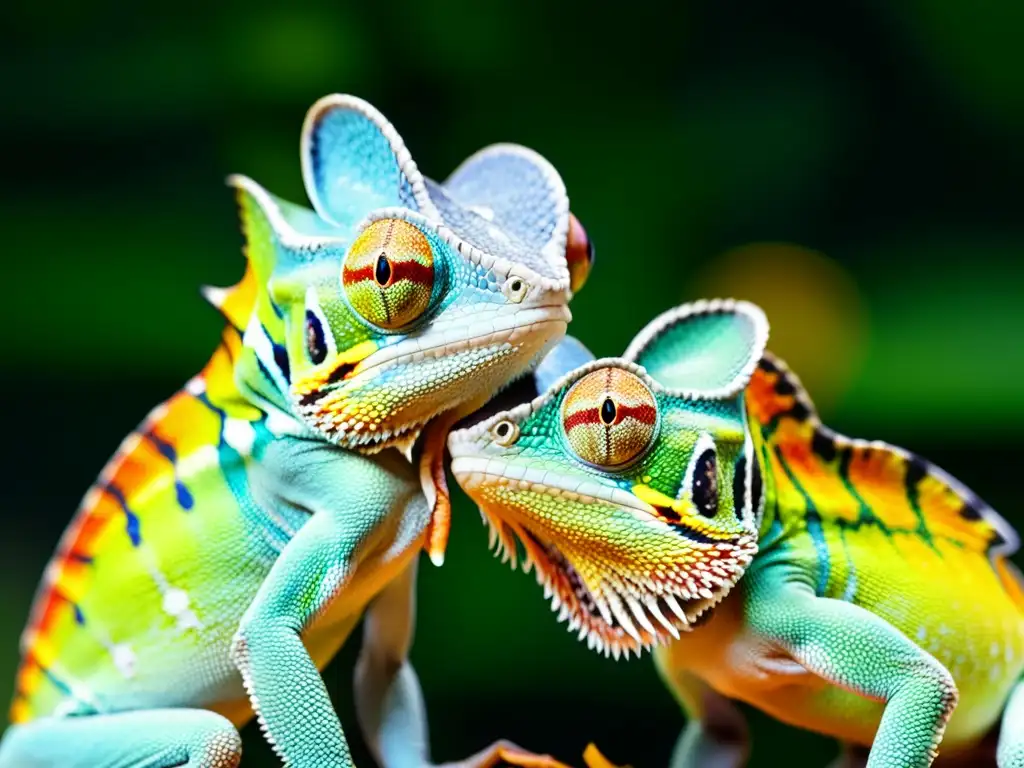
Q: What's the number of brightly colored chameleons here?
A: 2